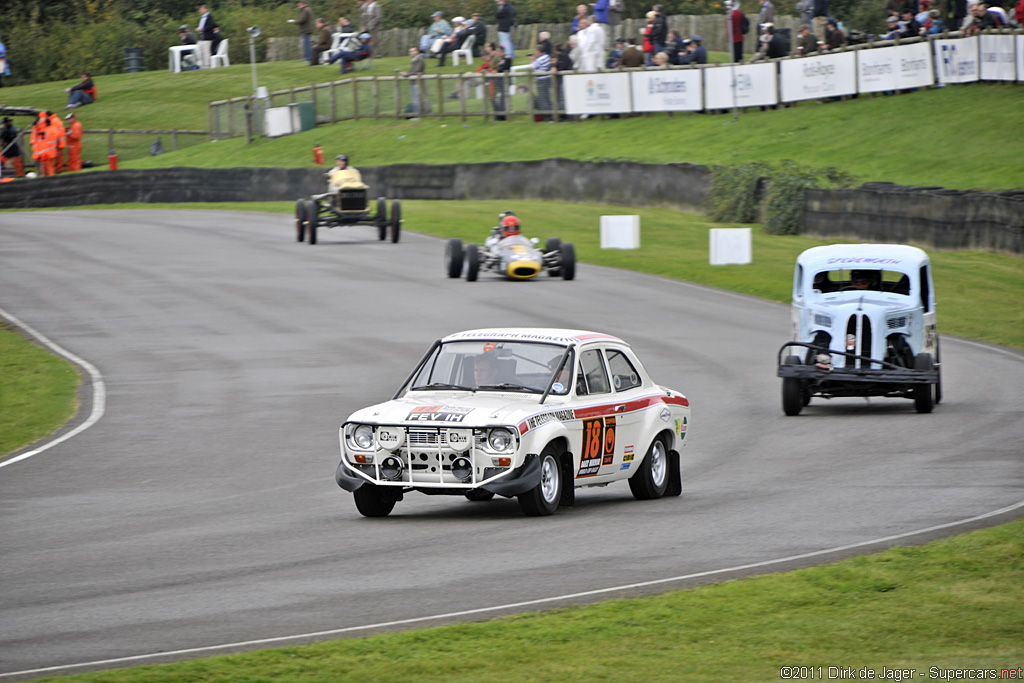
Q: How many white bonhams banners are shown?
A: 2